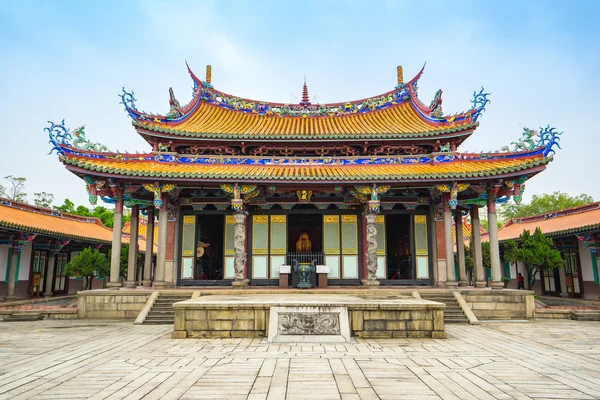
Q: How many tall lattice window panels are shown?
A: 8